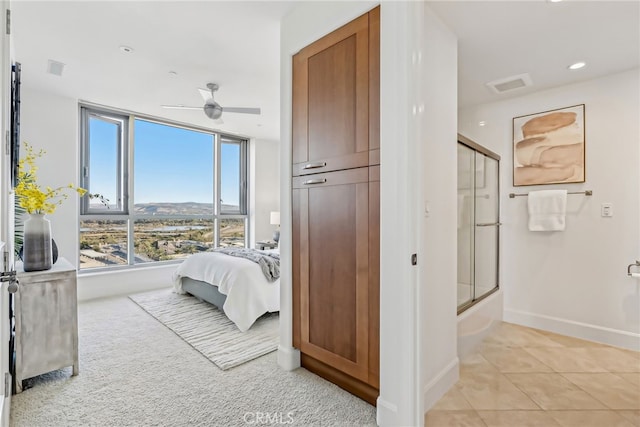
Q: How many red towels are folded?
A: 0